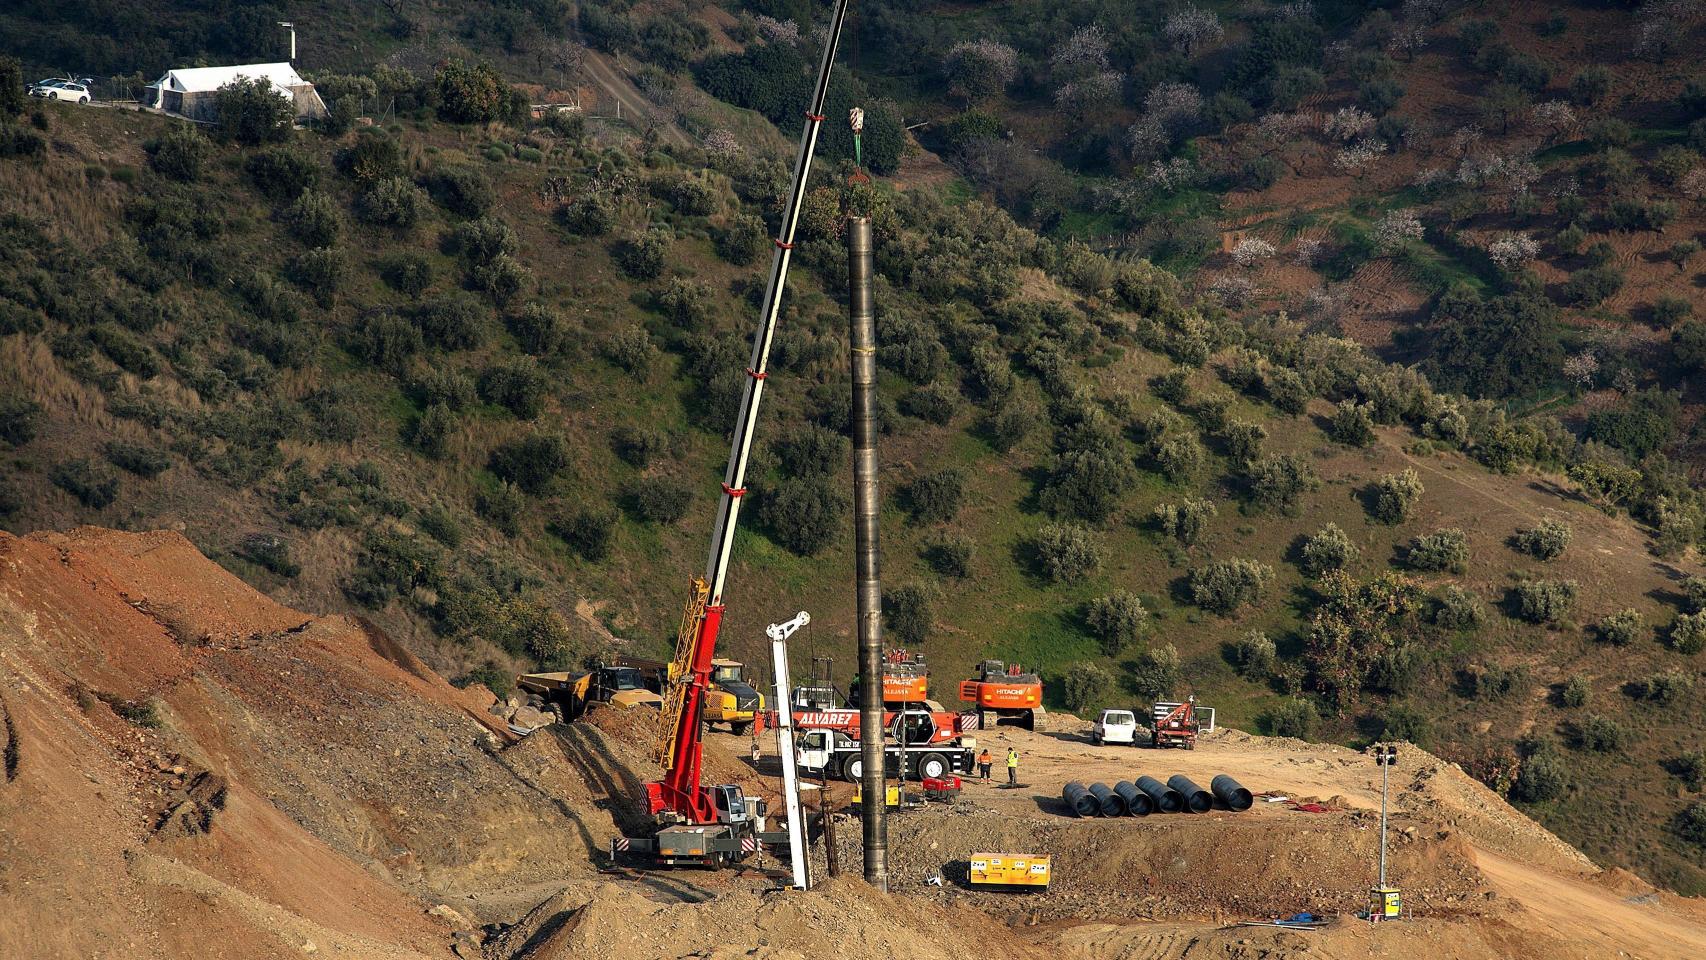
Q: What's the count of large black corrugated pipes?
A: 6